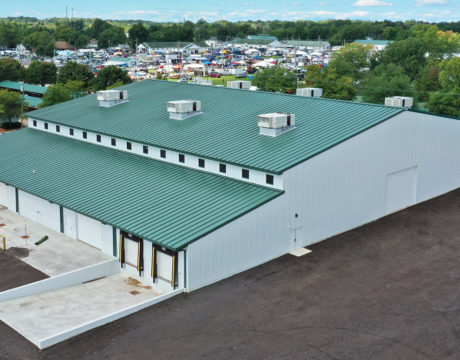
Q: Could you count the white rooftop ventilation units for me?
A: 6